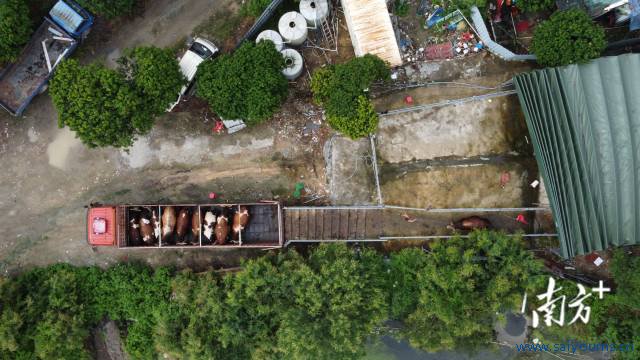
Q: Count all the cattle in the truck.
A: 9